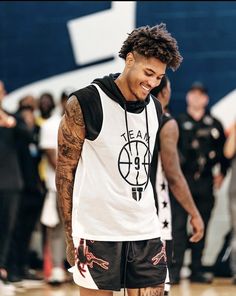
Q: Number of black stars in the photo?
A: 3